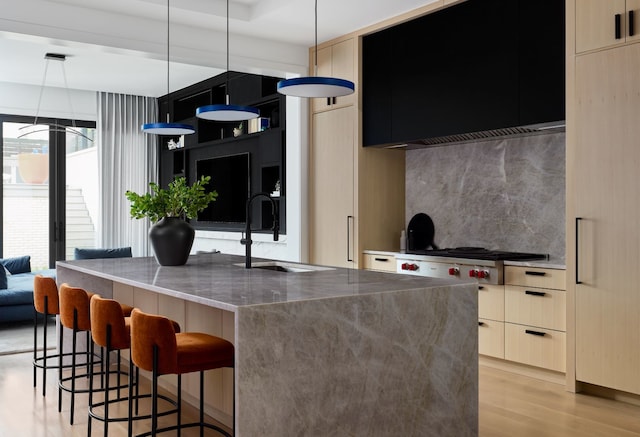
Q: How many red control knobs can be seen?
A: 5